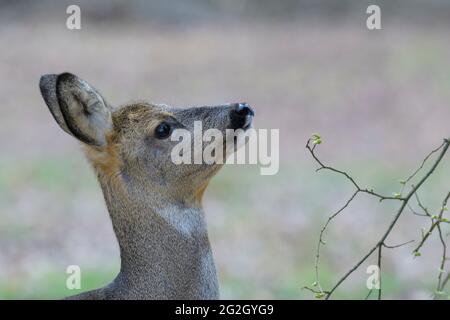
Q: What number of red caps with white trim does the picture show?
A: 0